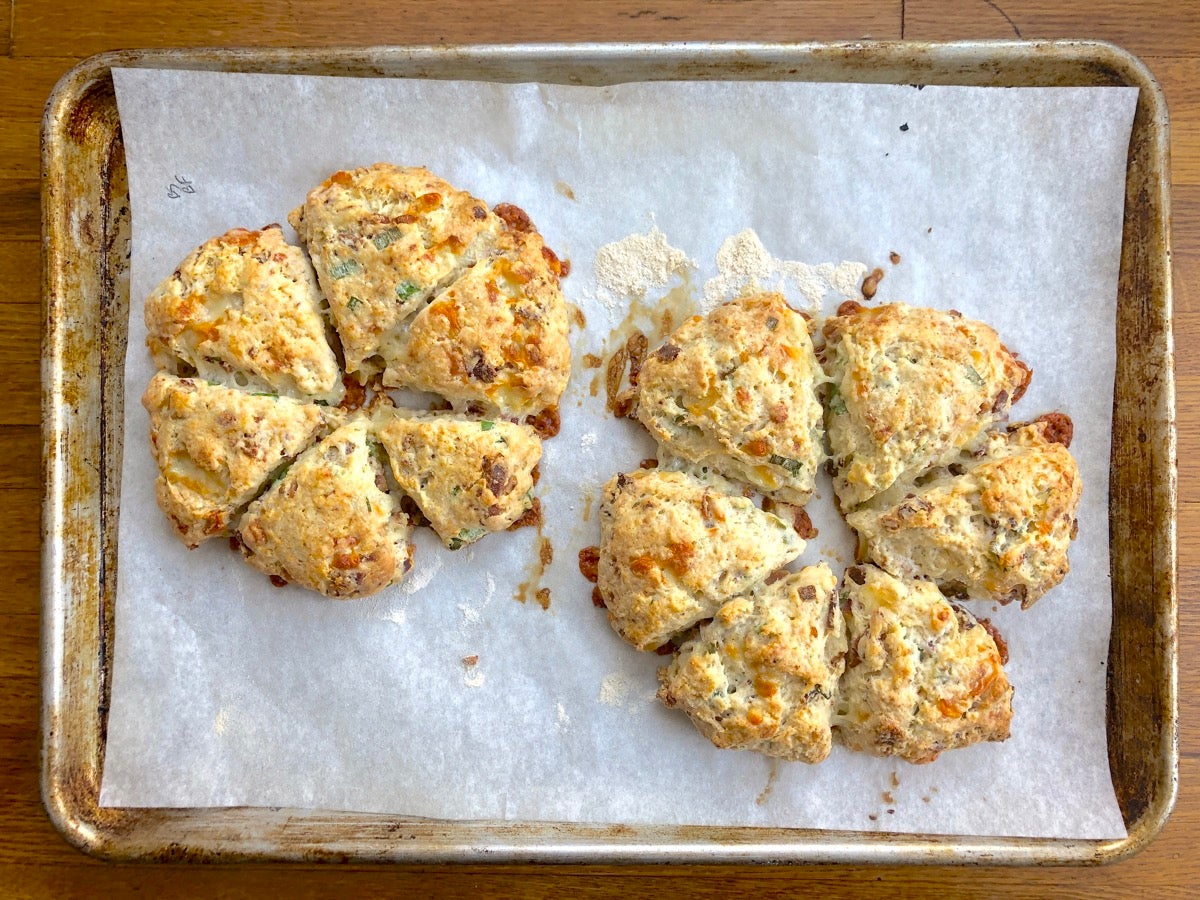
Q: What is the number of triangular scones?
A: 12